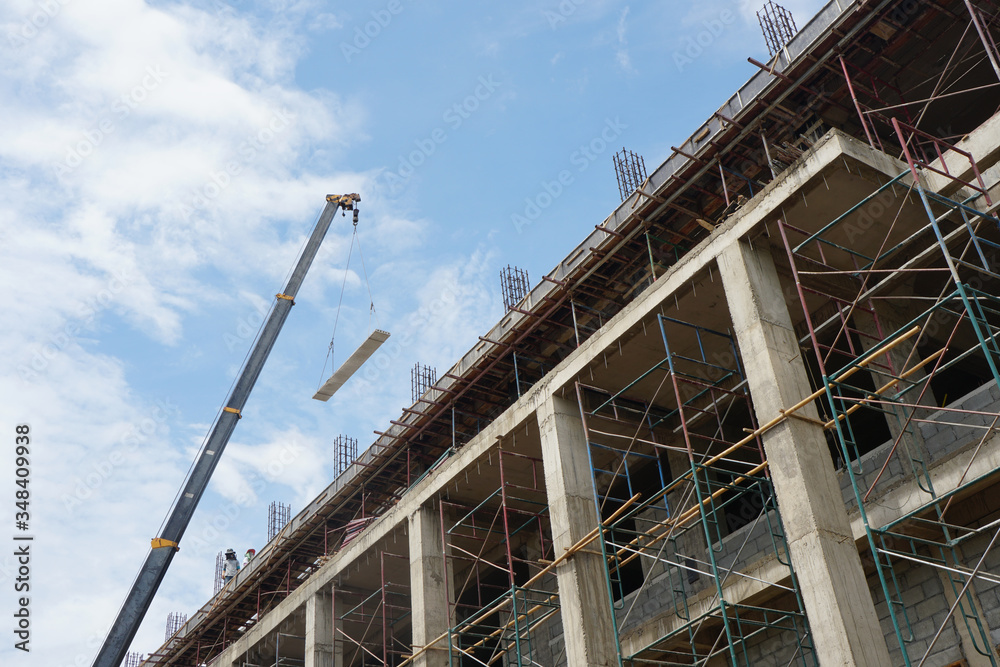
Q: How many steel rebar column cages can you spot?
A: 9